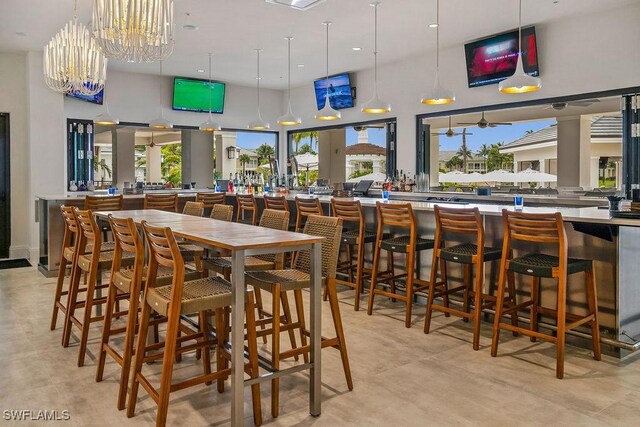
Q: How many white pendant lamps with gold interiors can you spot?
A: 9